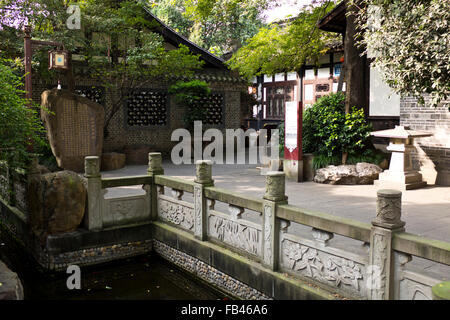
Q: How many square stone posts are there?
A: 5